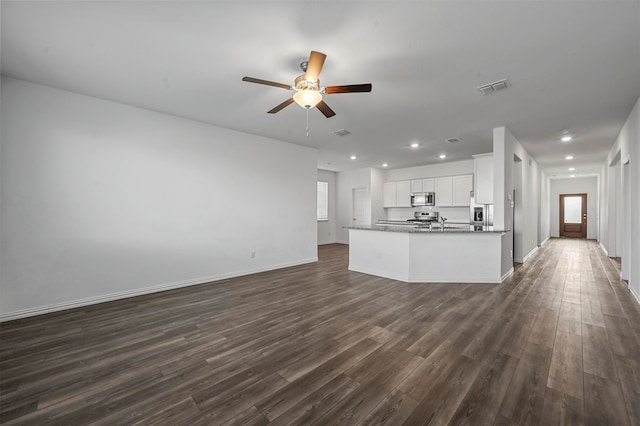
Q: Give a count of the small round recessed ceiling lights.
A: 8